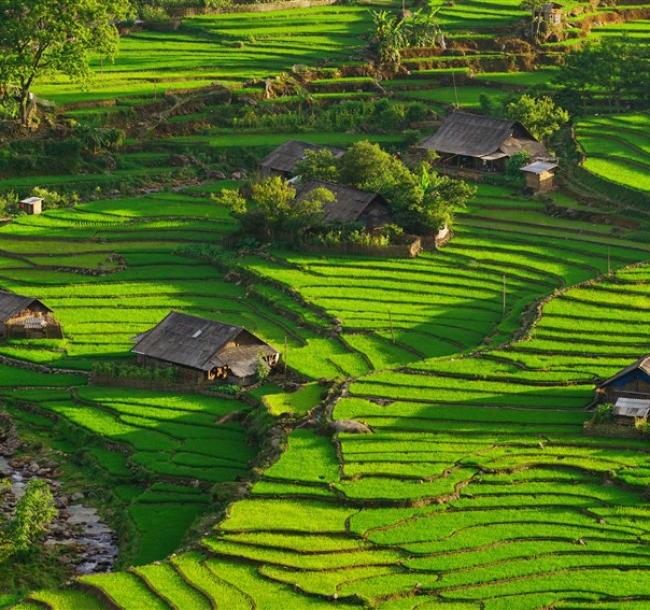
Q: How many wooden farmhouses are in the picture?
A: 6